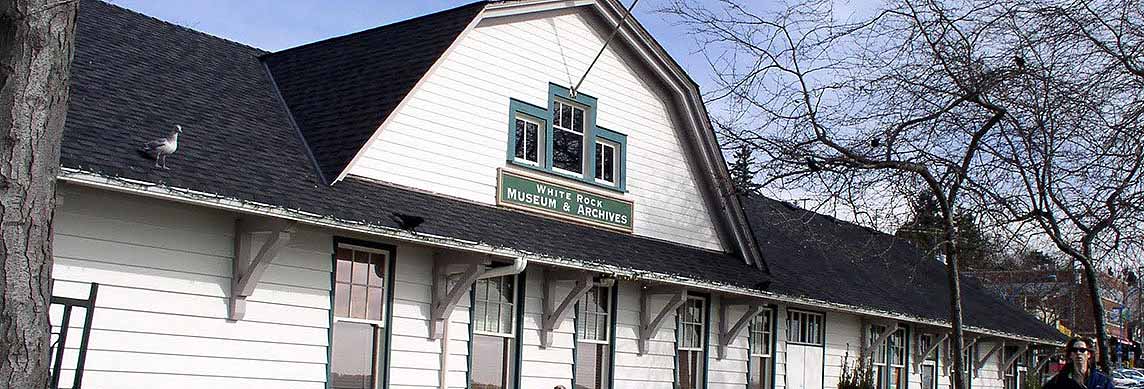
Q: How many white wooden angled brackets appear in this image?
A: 11